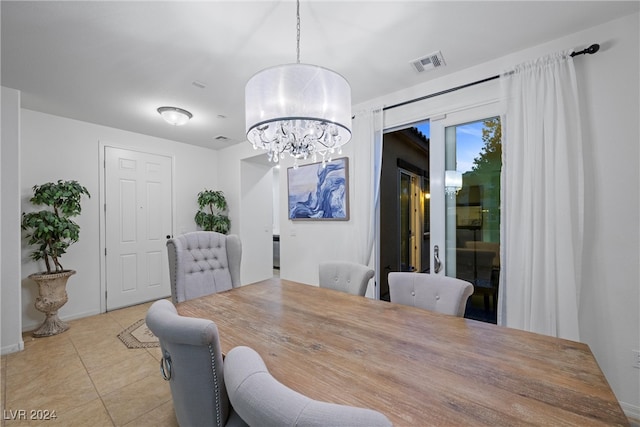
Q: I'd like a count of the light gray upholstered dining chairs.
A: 5